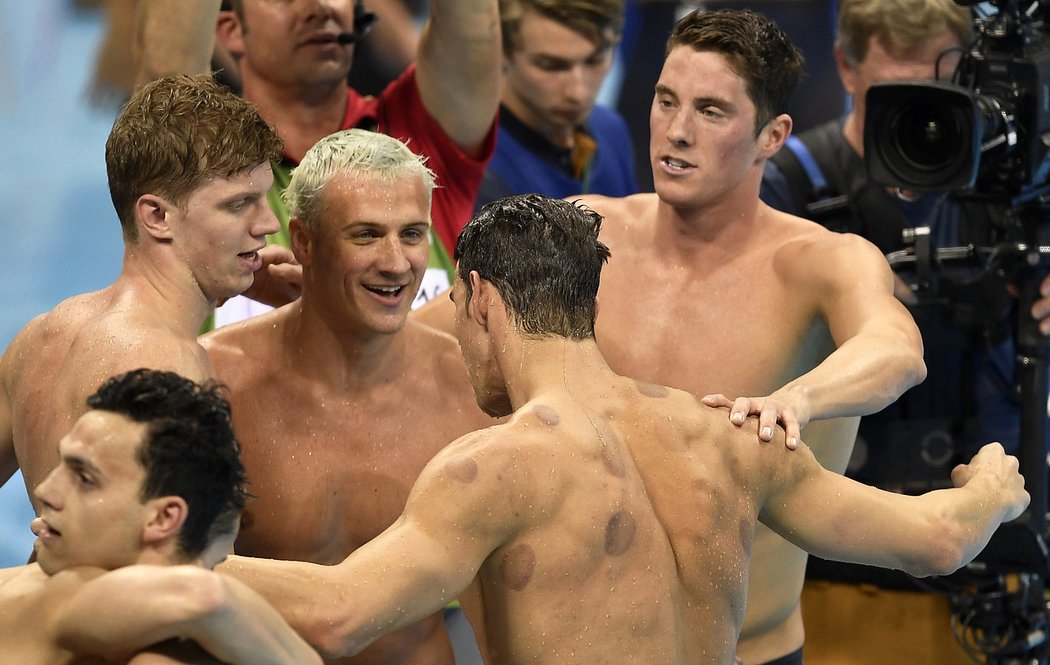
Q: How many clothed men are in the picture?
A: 3